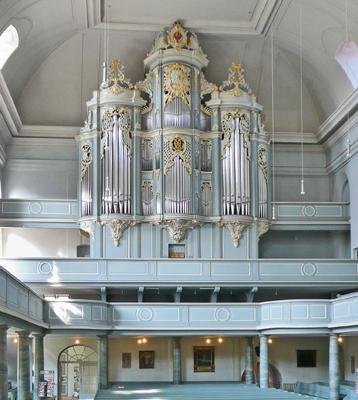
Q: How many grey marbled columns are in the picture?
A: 8